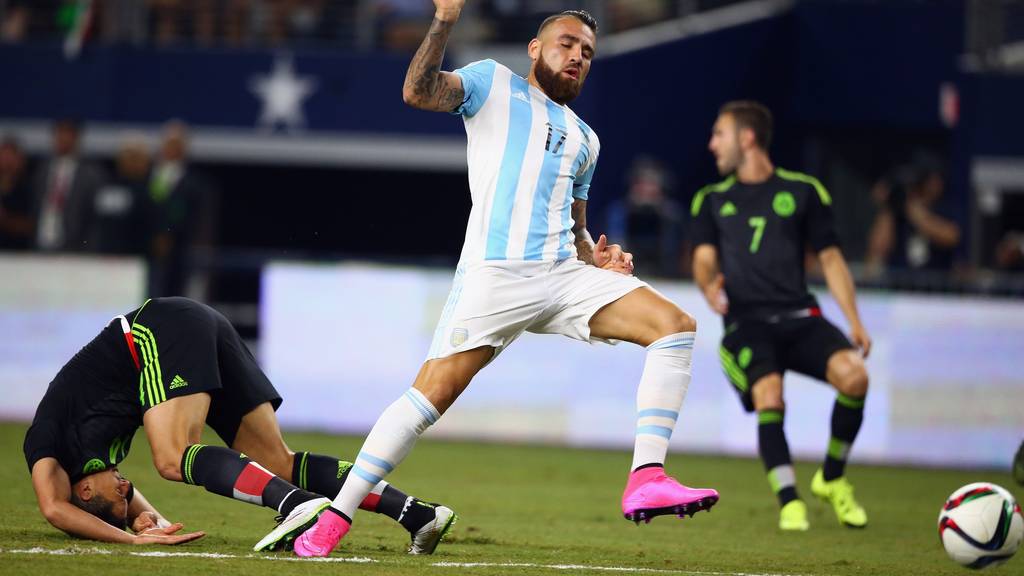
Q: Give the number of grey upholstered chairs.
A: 0